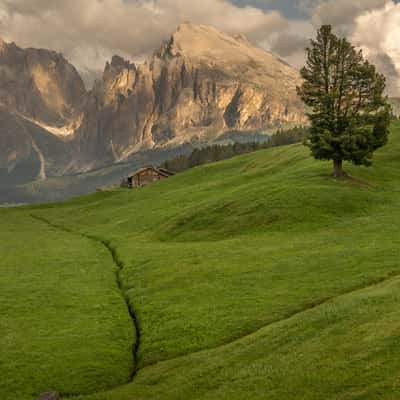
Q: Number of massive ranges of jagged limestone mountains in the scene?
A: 1